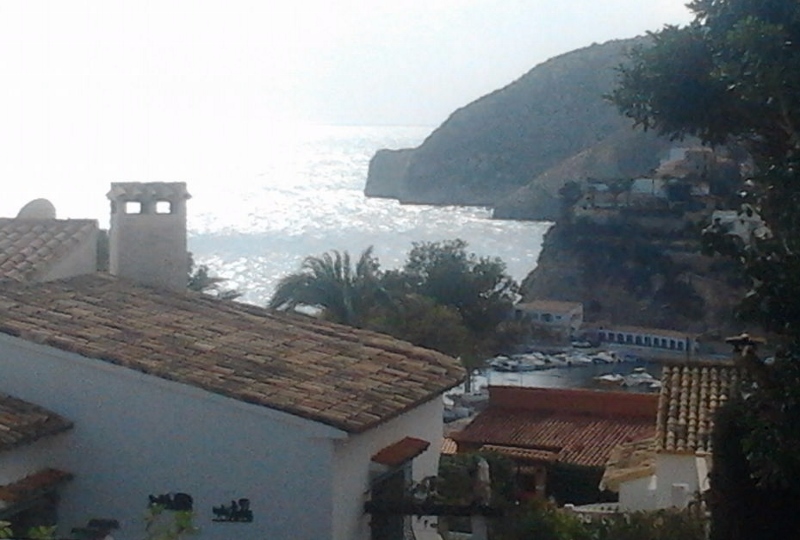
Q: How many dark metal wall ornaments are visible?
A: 2